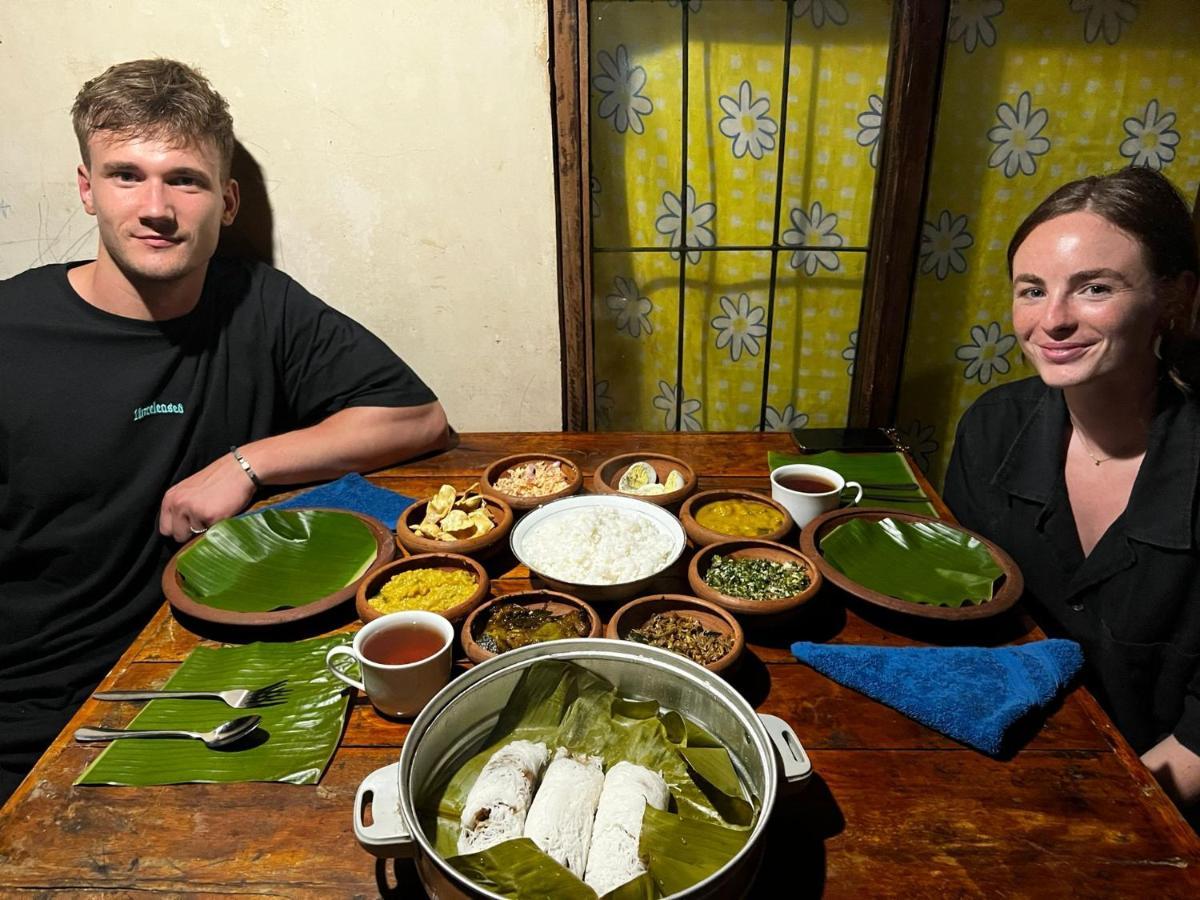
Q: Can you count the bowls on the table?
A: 9